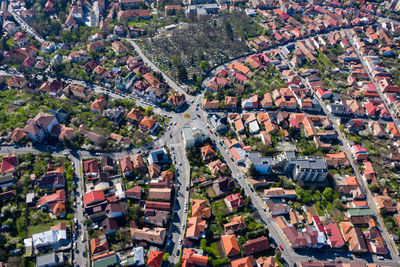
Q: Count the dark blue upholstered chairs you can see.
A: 0